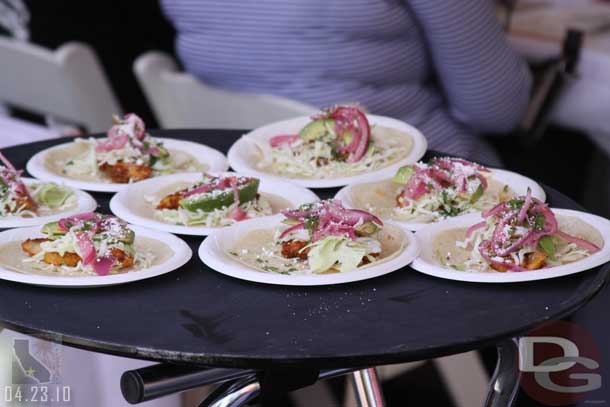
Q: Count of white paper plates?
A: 8